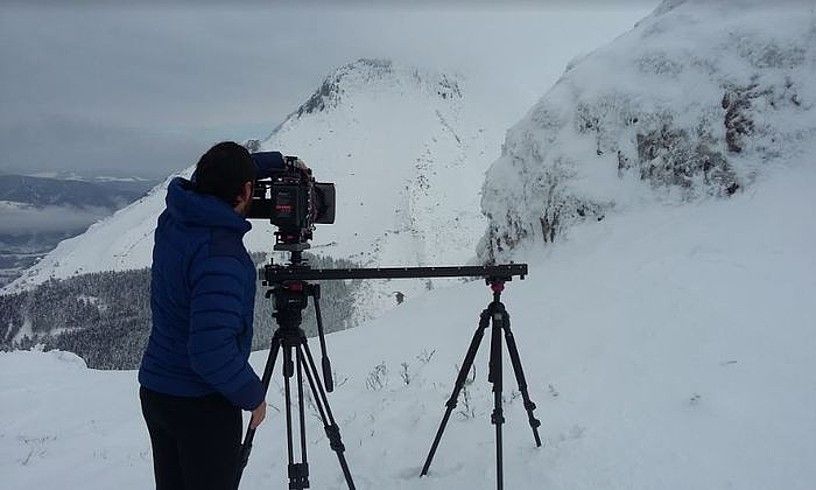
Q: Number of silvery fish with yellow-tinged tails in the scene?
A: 0